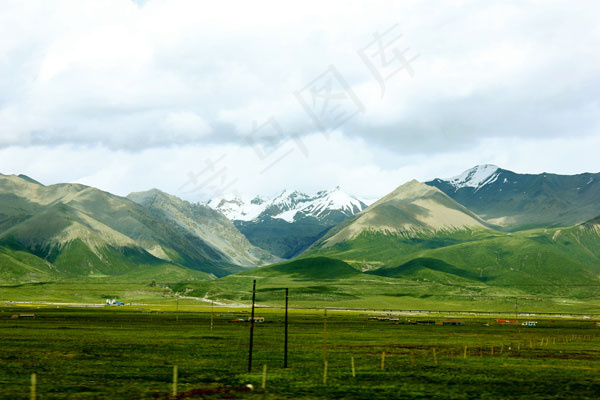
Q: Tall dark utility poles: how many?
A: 2